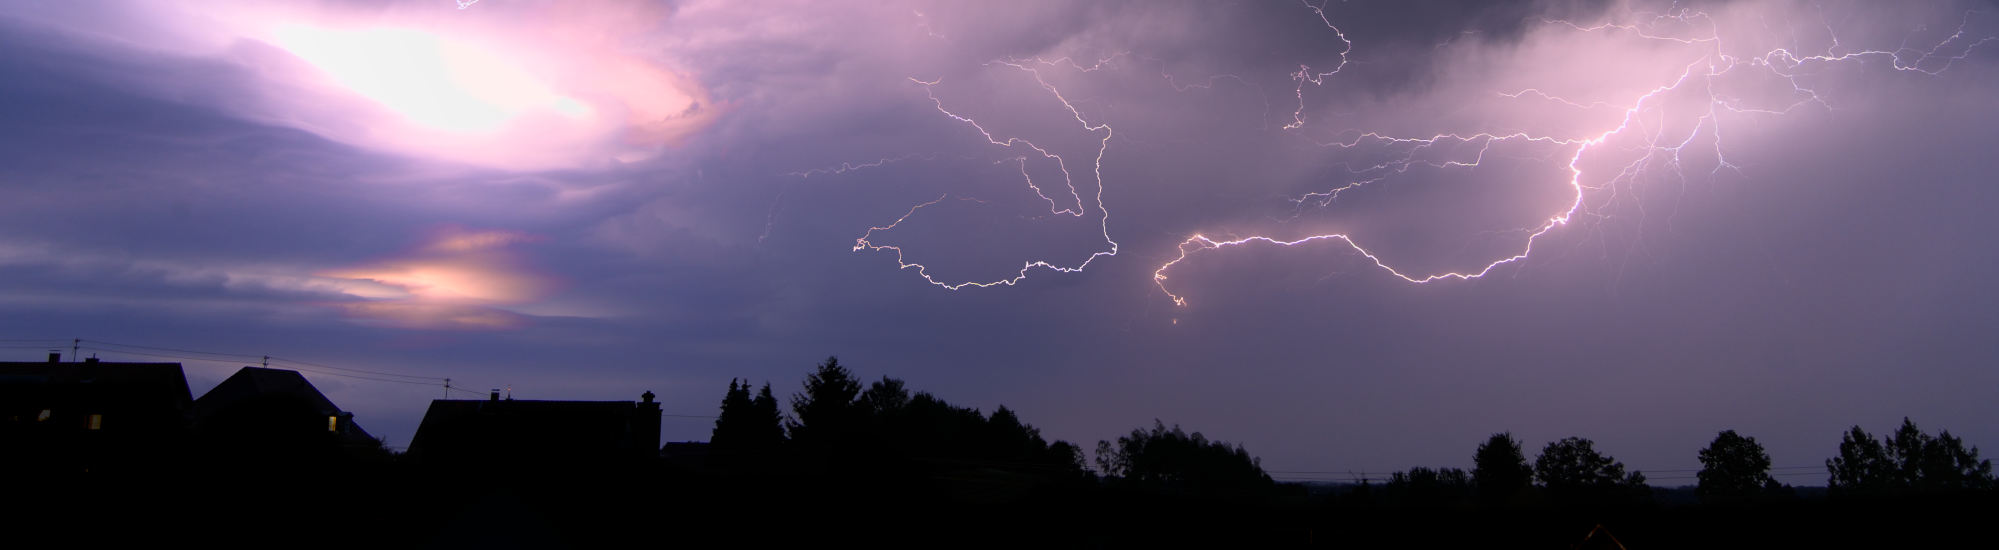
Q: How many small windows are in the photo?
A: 3